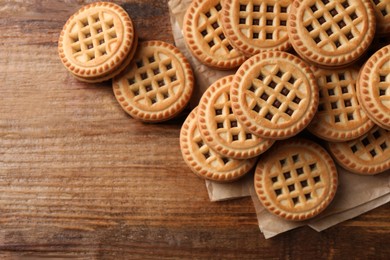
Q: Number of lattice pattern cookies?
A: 13